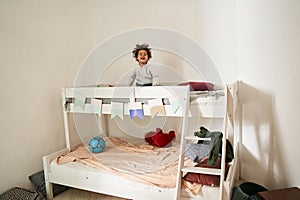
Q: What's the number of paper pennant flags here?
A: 6